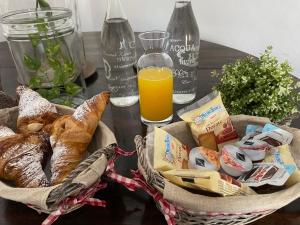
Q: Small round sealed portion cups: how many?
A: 3